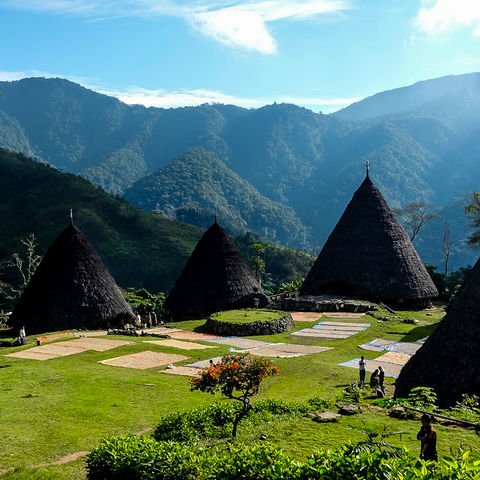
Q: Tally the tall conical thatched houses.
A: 4